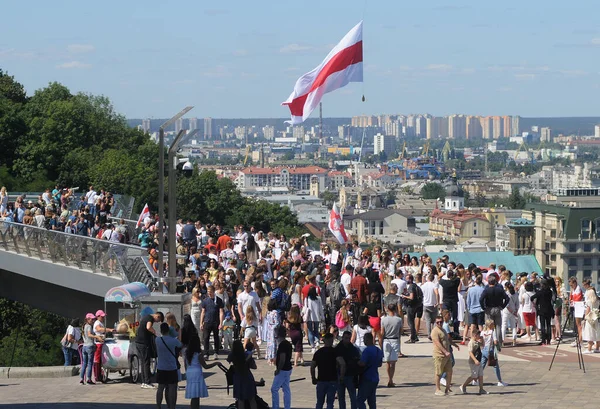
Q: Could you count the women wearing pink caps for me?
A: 2